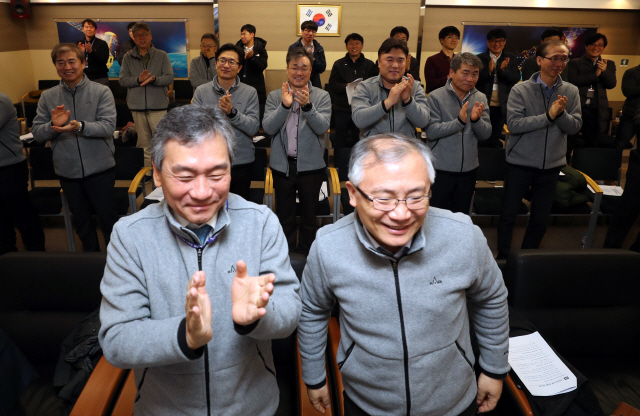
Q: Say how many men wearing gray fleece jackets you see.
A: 11